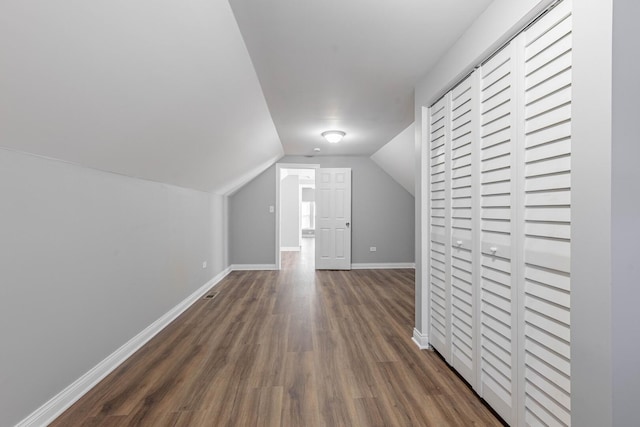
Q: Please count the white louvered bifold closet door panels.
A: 4